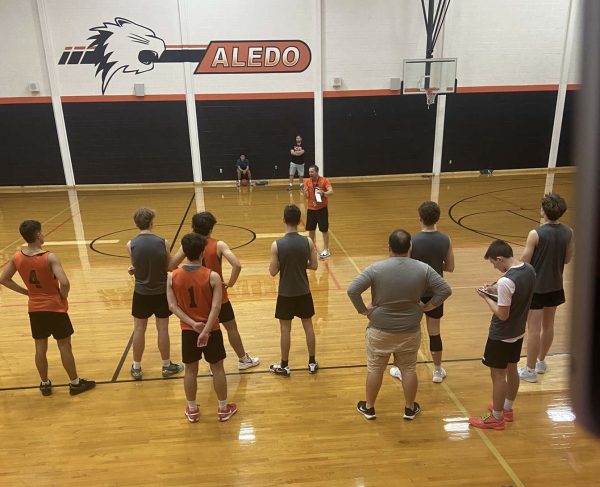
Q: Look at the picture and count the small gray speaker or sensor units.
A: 4